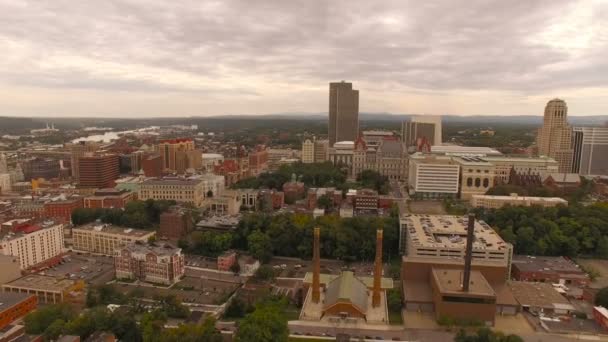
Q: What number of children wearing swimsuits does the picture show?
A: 0